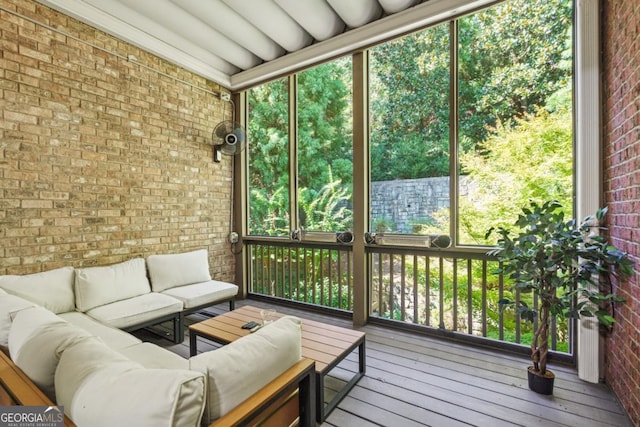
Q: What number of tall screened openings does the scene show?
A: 4